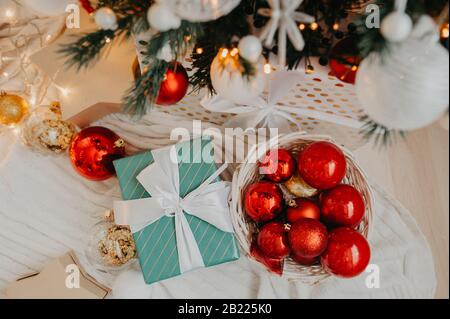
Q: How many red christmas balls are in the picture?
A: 11